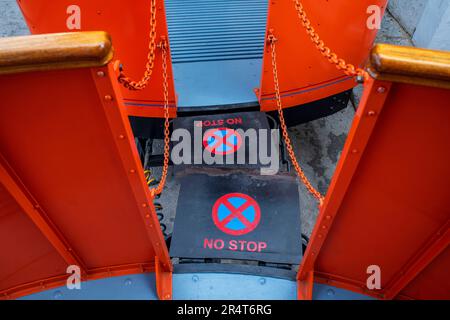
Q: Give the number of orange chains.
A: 4